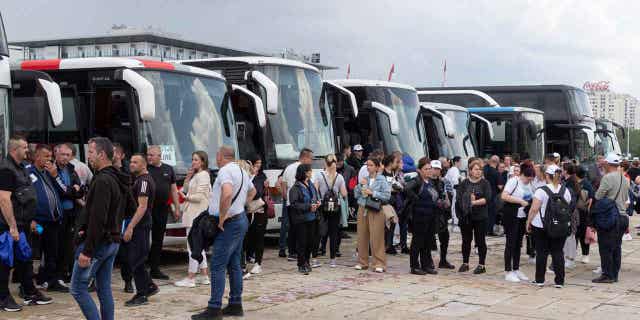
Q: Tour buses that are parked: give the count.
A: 8